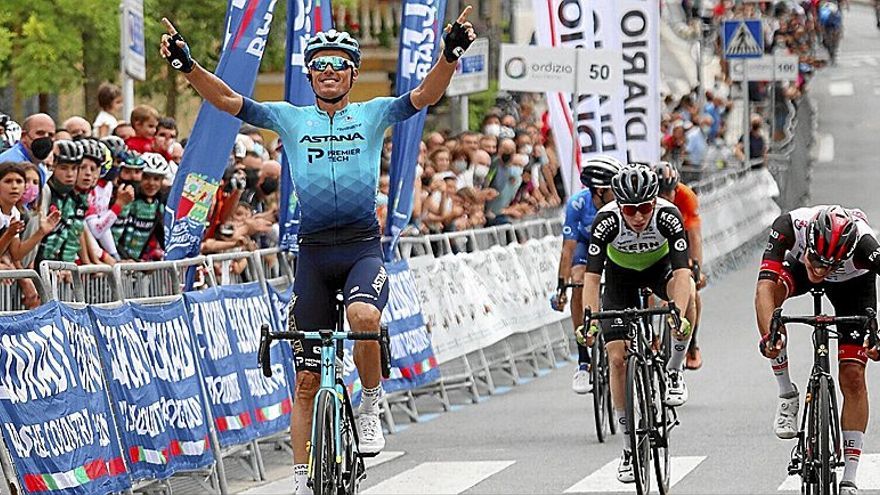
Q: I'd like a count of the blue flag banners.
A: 3